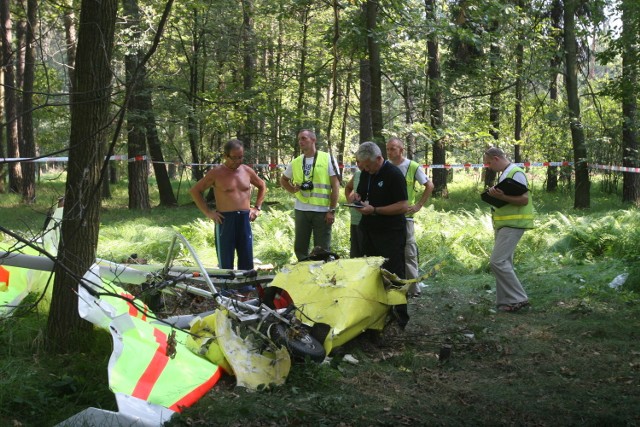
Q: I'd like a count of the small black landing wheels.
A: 1